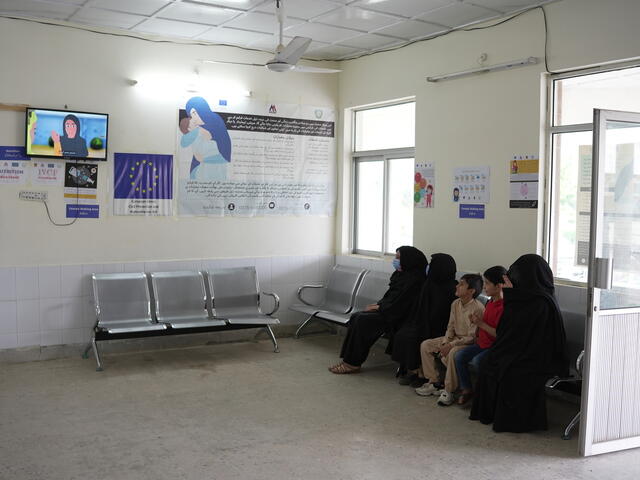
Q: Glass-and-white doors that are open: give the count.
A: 1